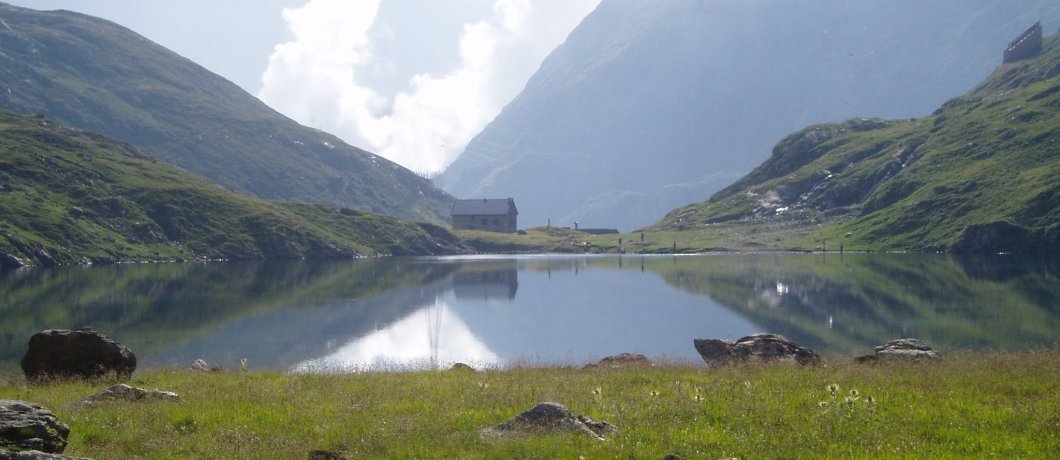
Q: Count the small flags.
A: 0